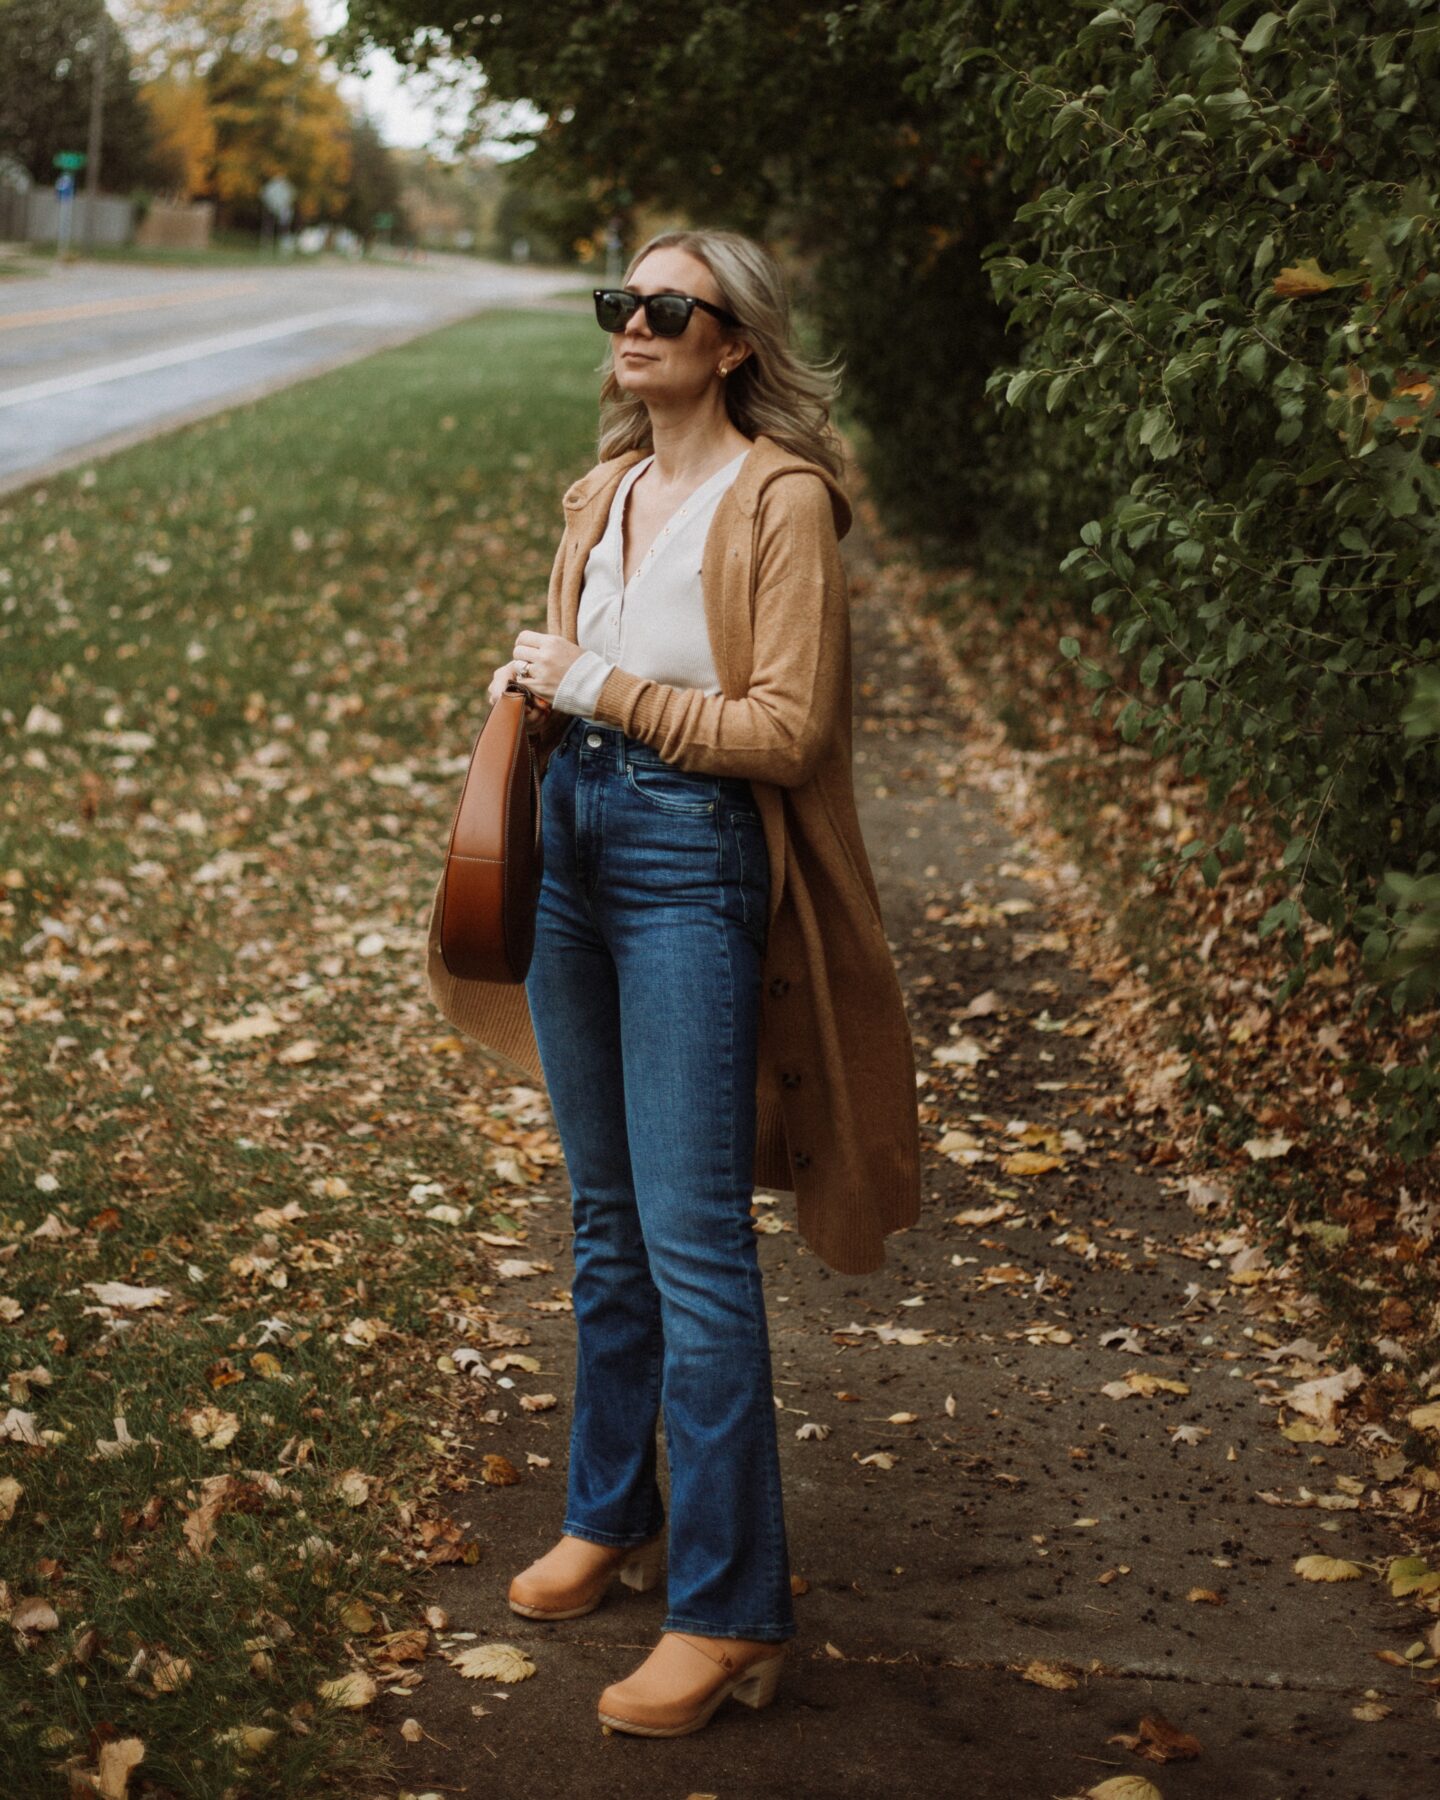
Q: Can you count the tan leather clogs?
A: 2